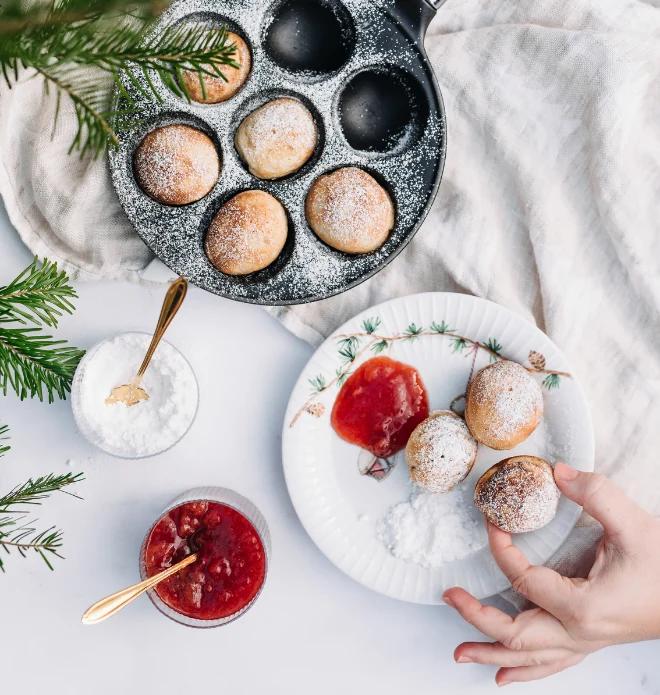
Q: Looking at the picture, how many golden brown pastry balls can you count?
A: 8